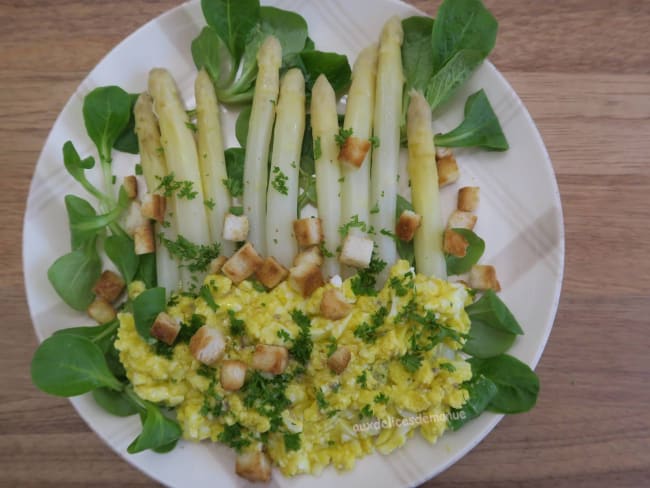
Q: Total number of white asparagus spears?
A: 9